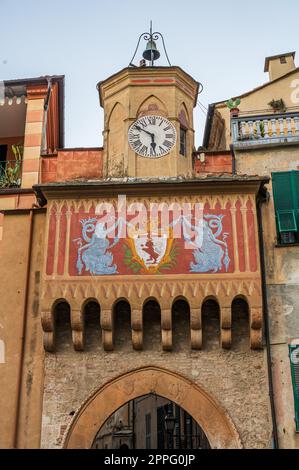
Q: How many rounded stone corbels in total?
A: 8